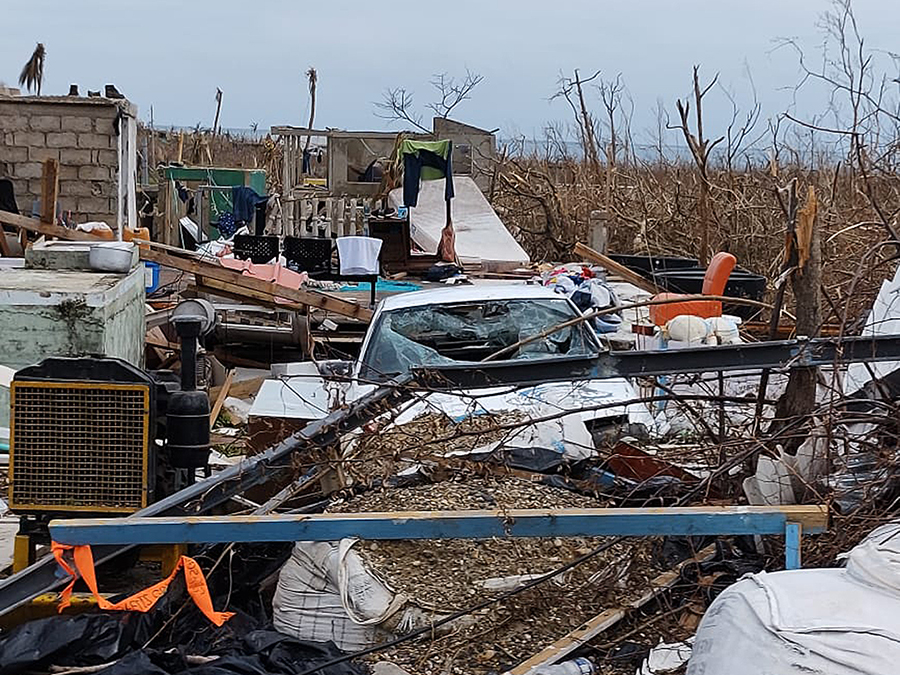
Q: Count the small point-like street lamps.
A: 0